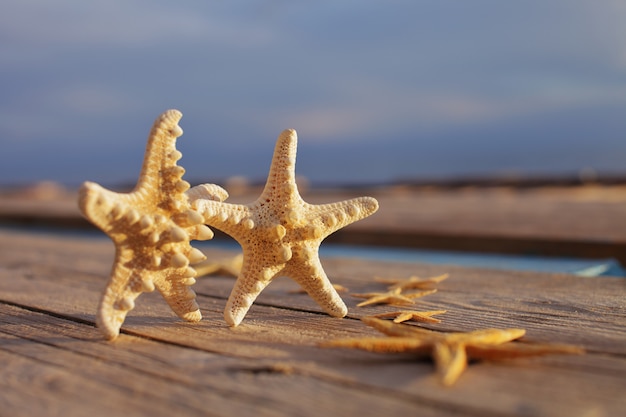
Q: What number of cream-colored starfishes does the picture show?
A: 2